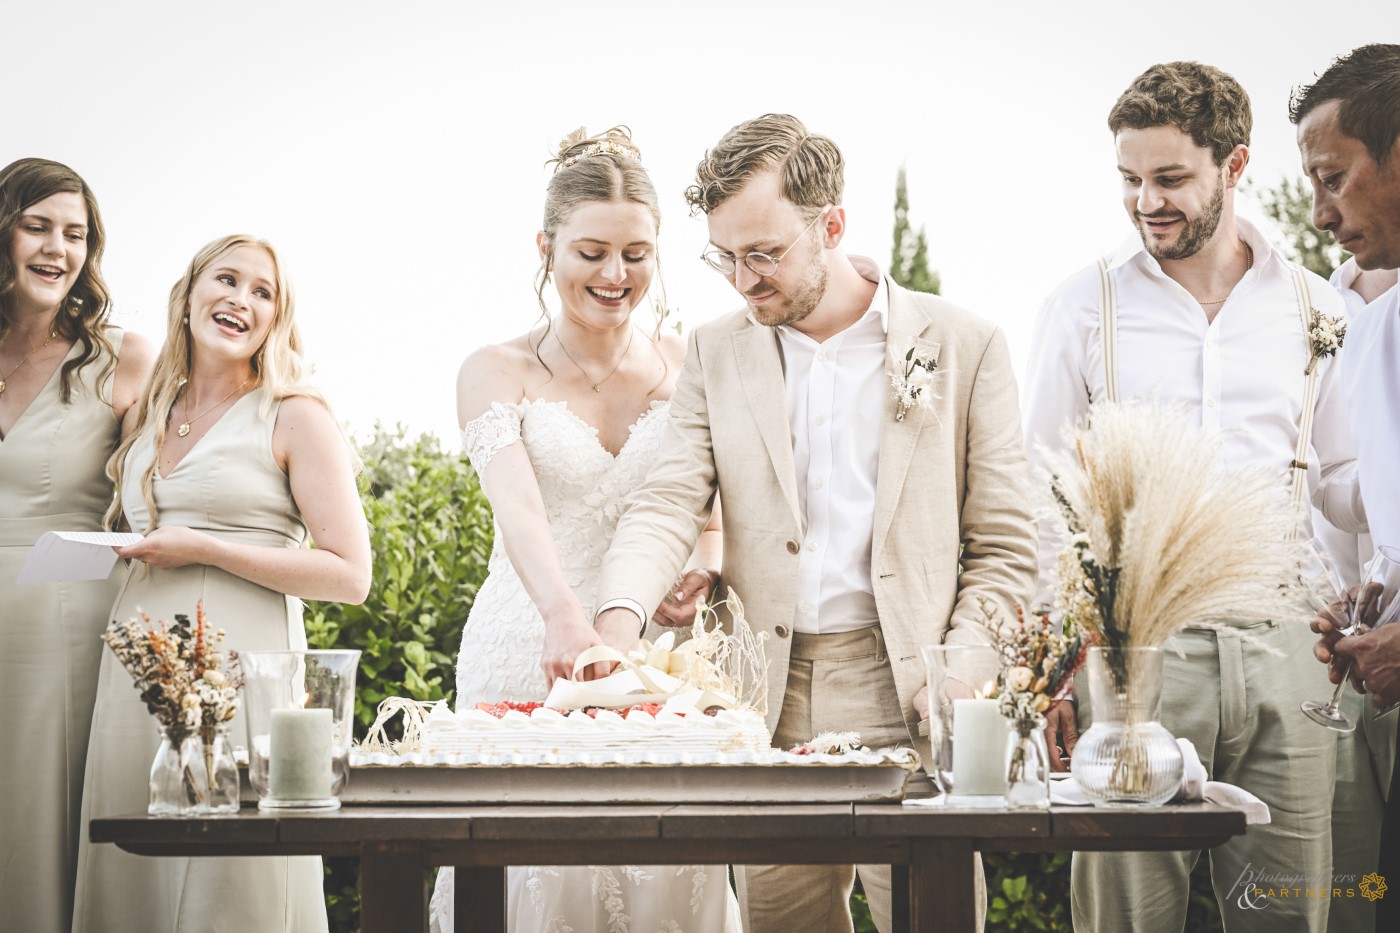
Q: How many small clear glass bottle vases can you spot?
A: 3